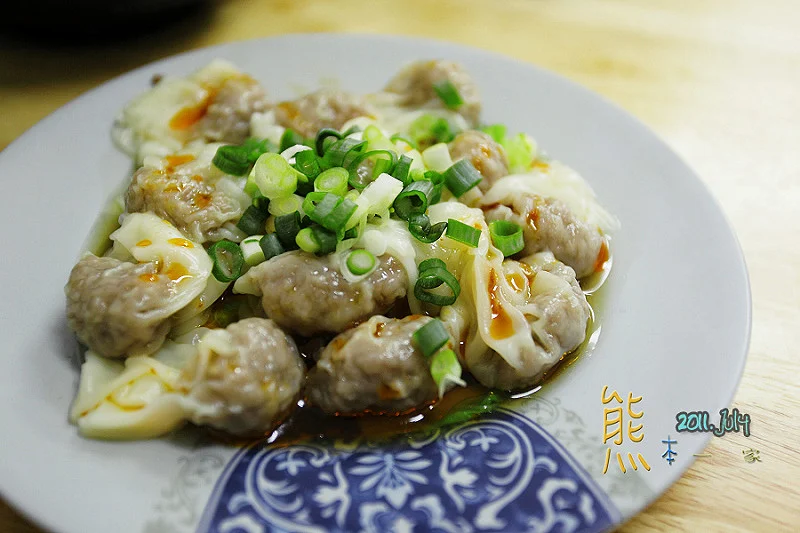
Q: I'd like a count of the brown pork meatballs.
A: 11